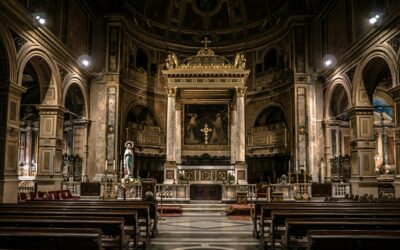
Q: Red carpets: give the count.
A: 2